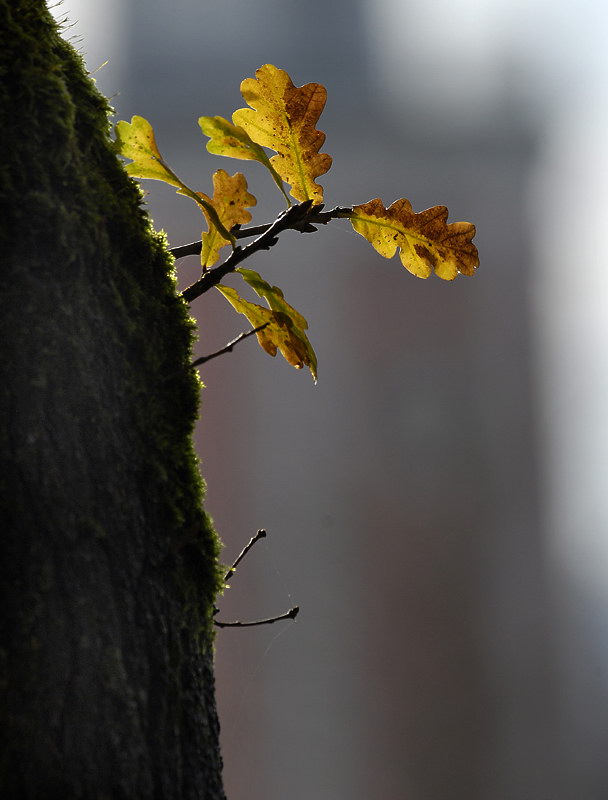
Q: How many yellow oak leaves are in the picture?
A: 7